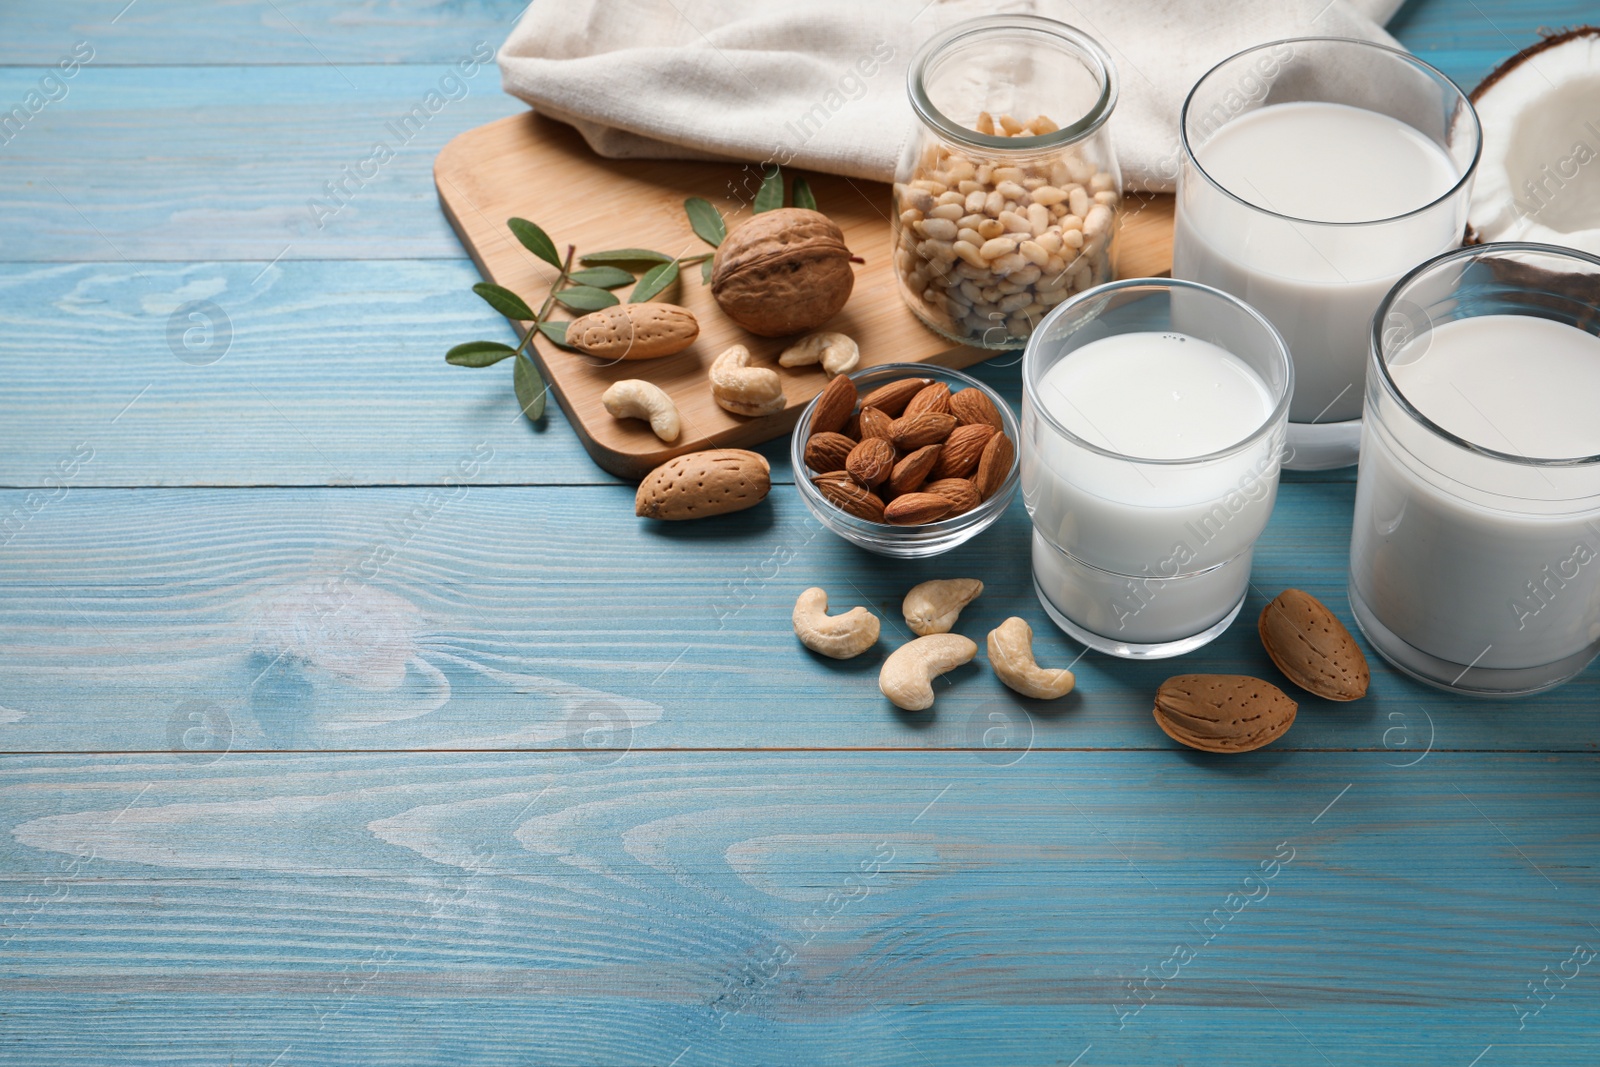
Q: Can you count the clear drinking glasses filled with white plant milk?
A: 3